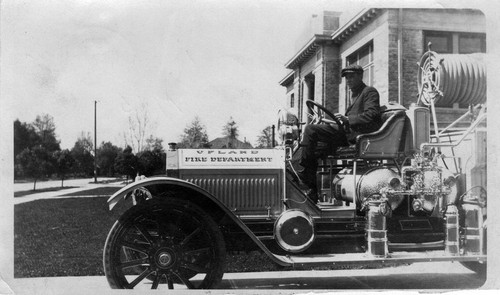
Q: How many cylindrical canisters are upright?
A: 3